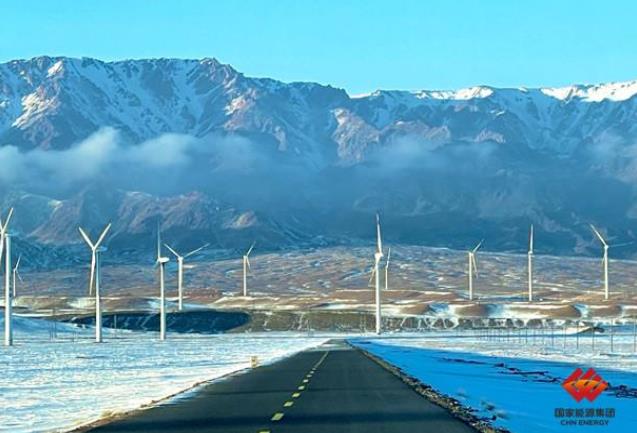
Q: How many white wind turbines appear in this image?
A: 11